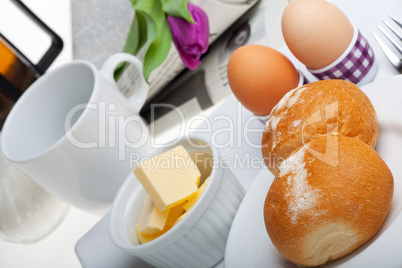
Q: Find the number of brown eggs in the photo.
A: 2